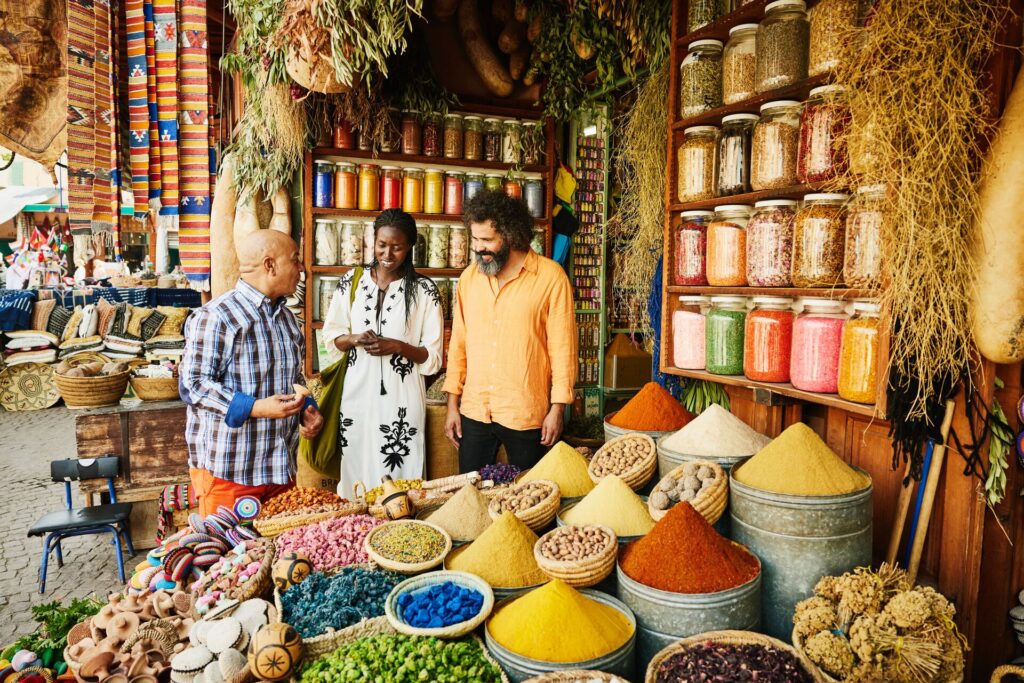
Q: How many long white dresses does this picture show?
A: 1